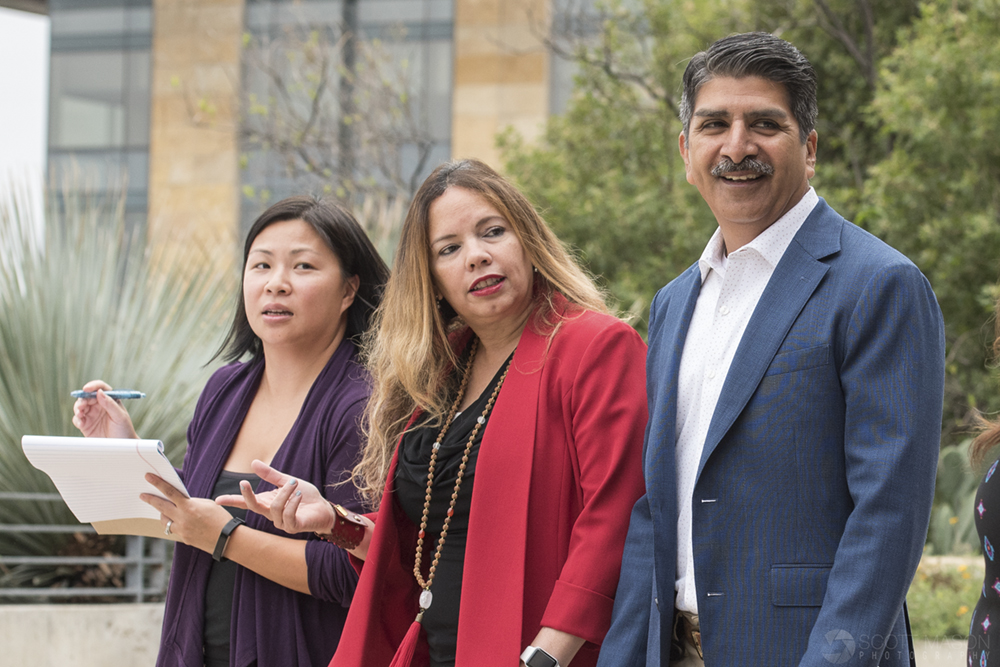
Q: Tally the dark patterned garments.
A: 1